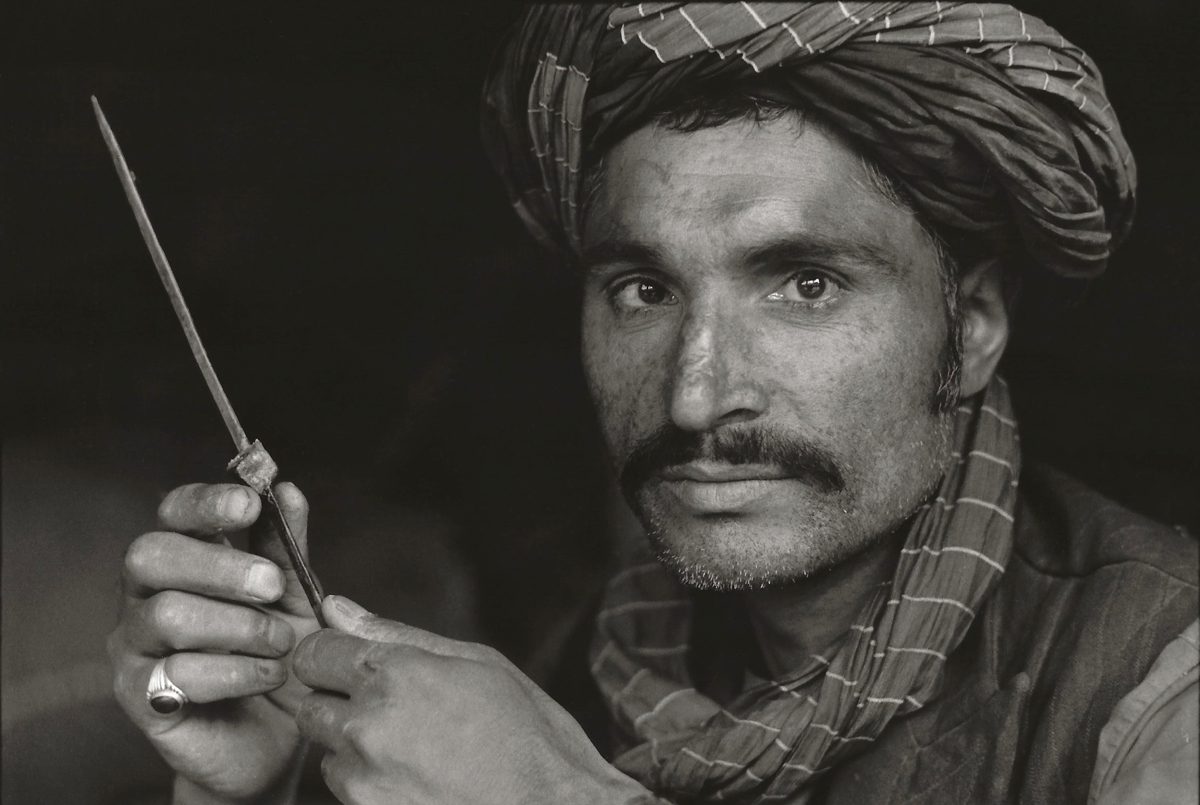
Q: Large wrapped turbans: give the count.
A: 1